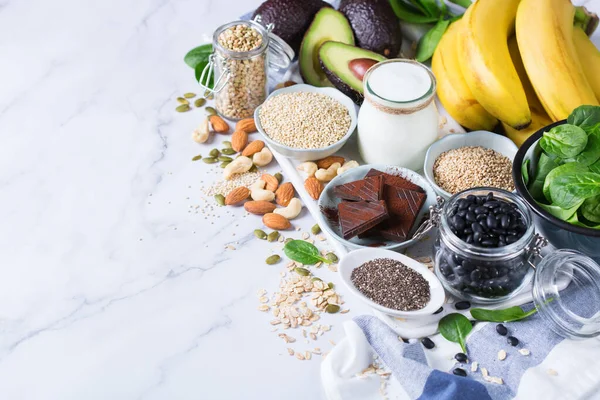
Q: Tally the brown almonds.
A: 11